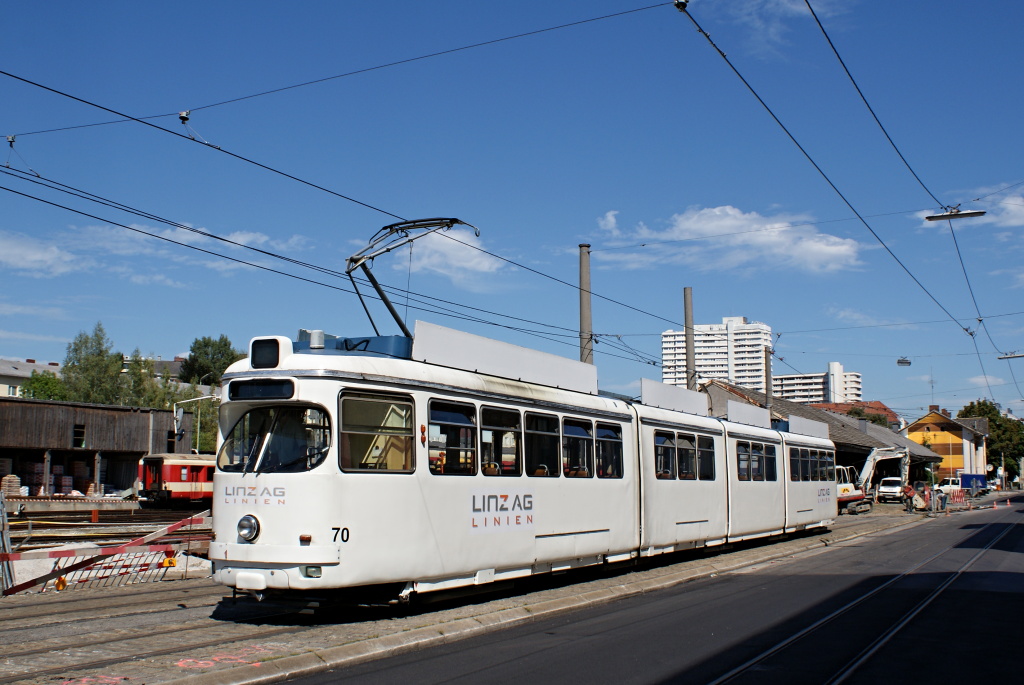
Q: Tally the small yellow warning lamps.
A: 2